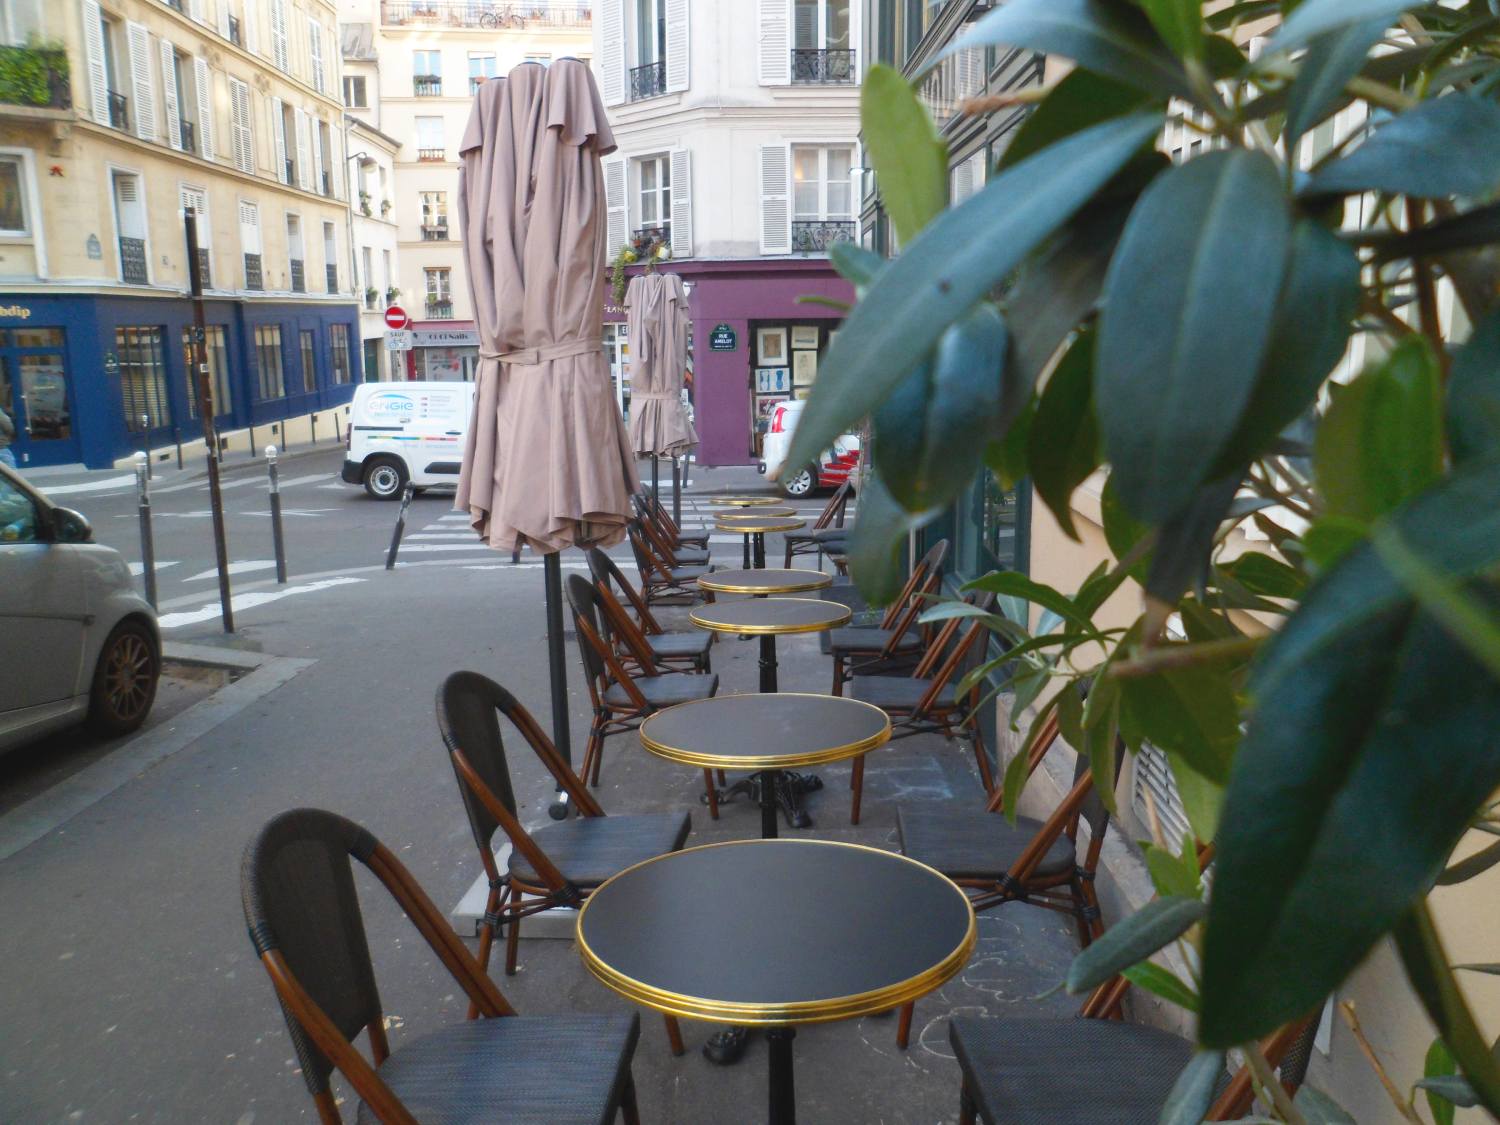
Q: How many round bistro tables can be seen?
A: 7